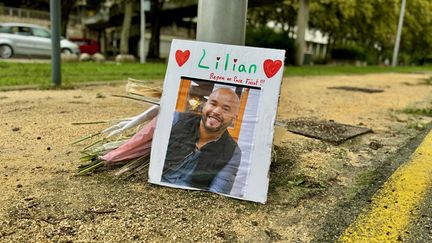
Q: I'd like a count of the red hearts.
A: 2